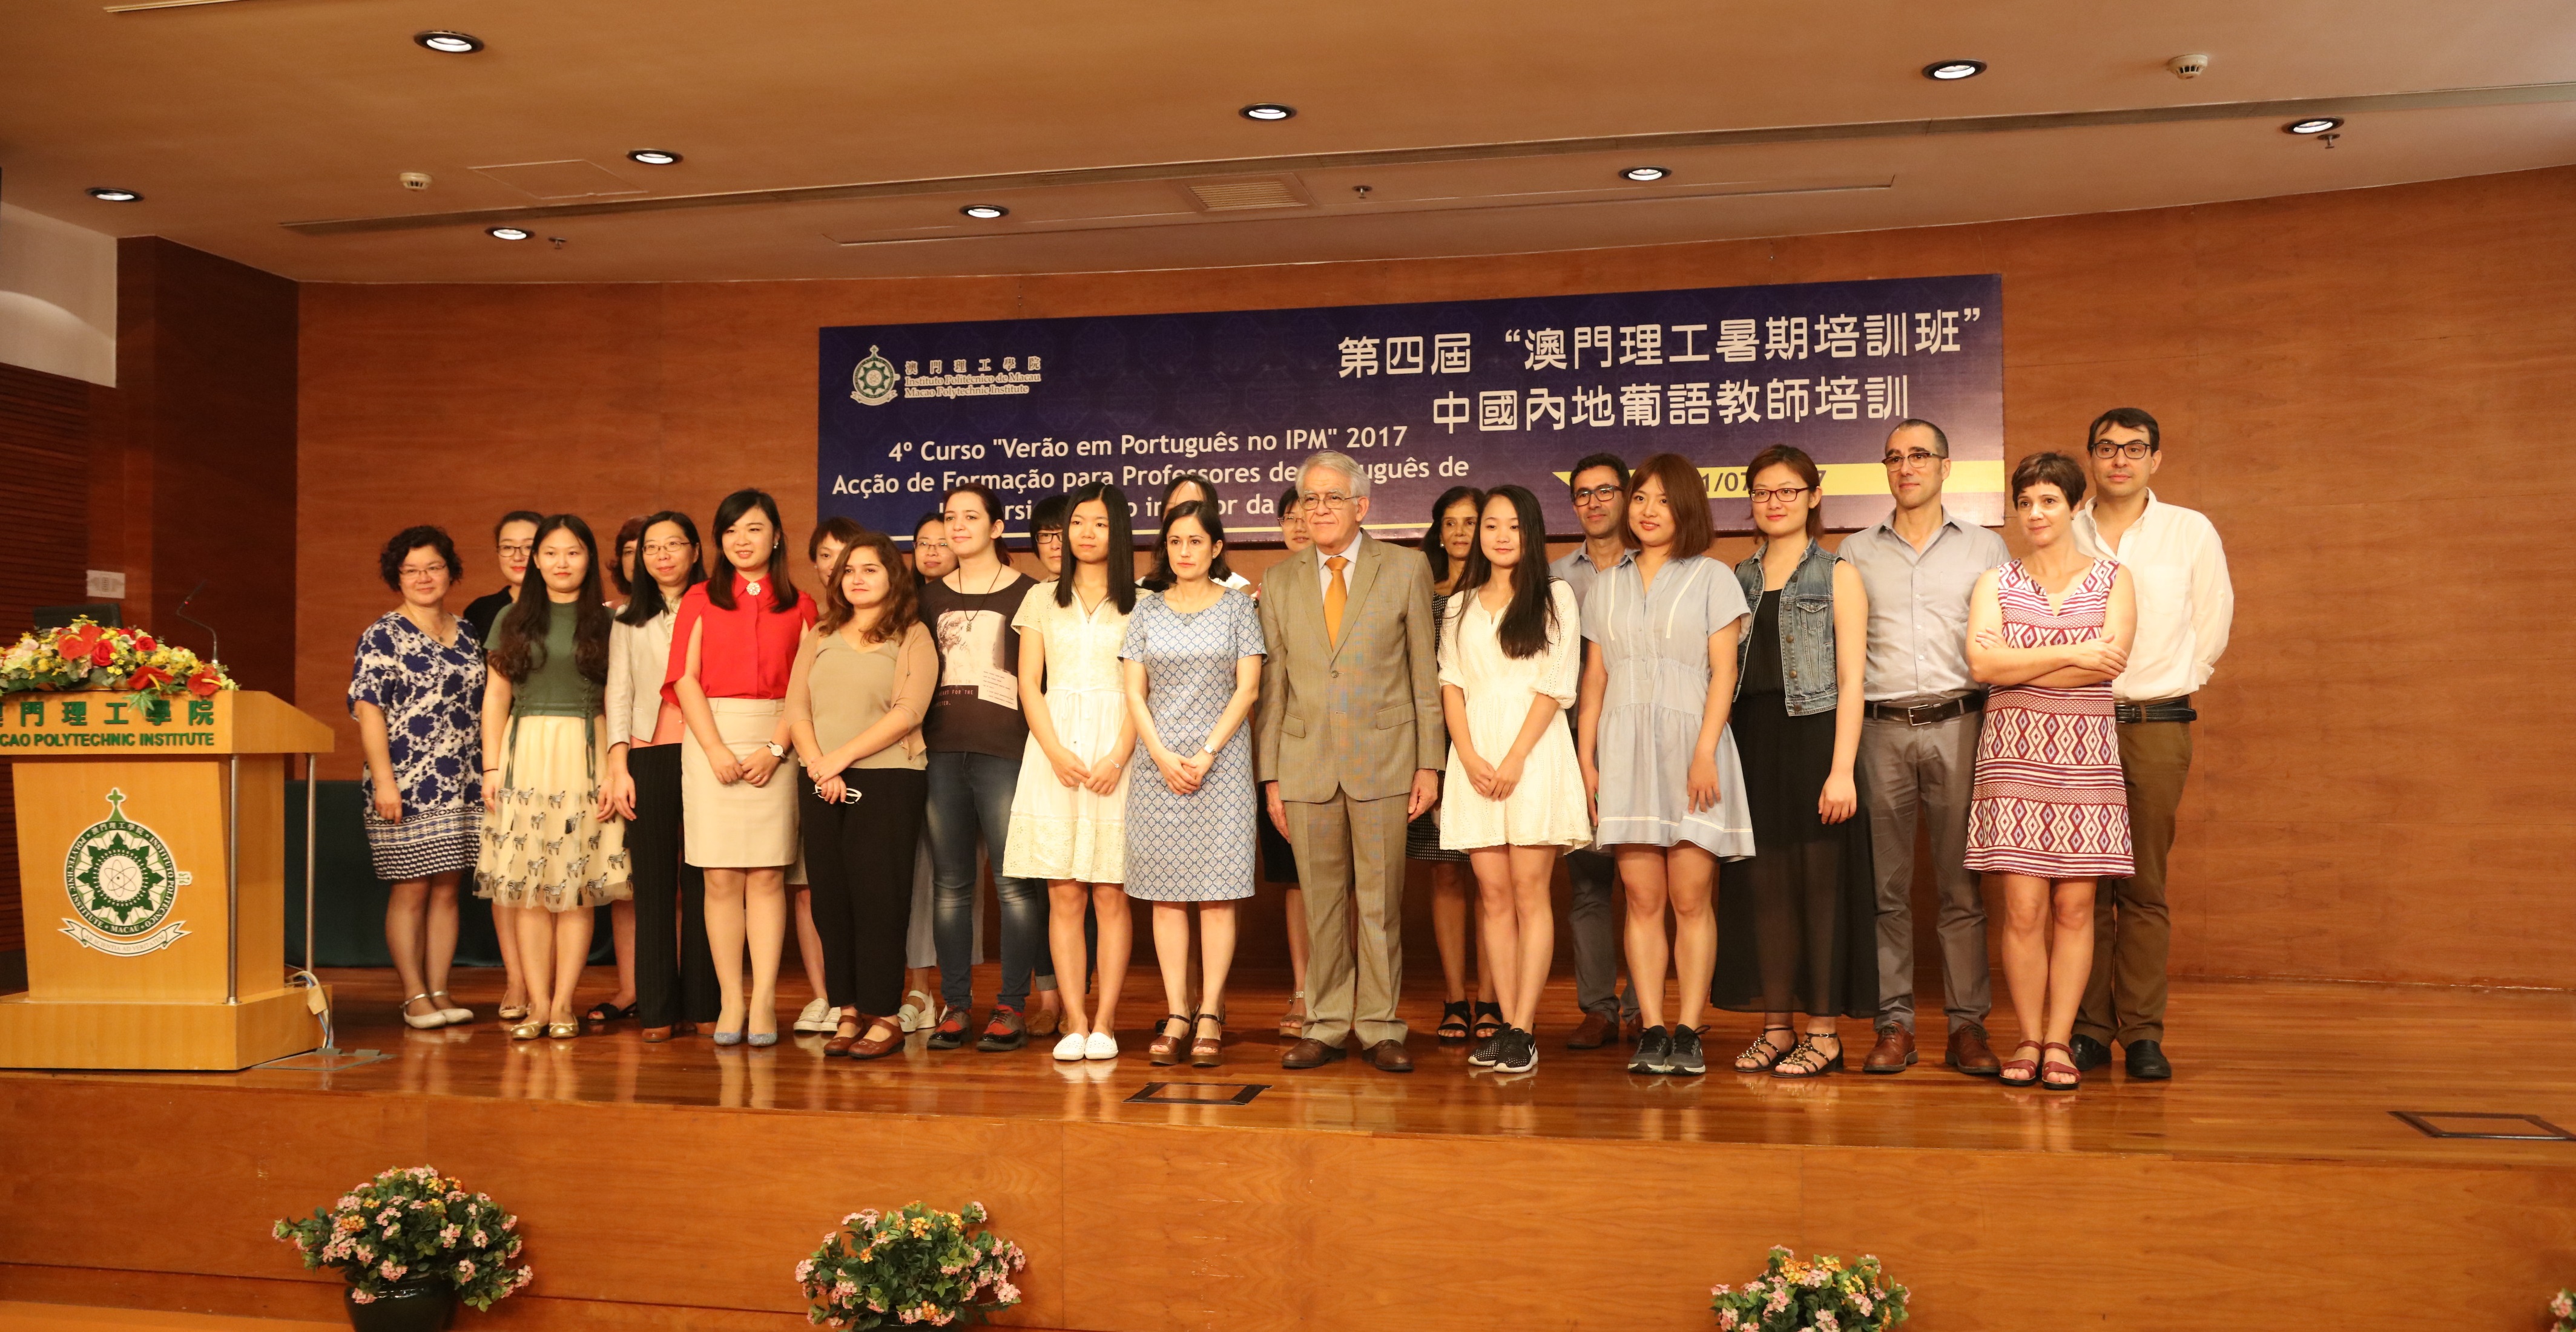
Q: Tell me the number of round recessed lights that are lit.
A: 9